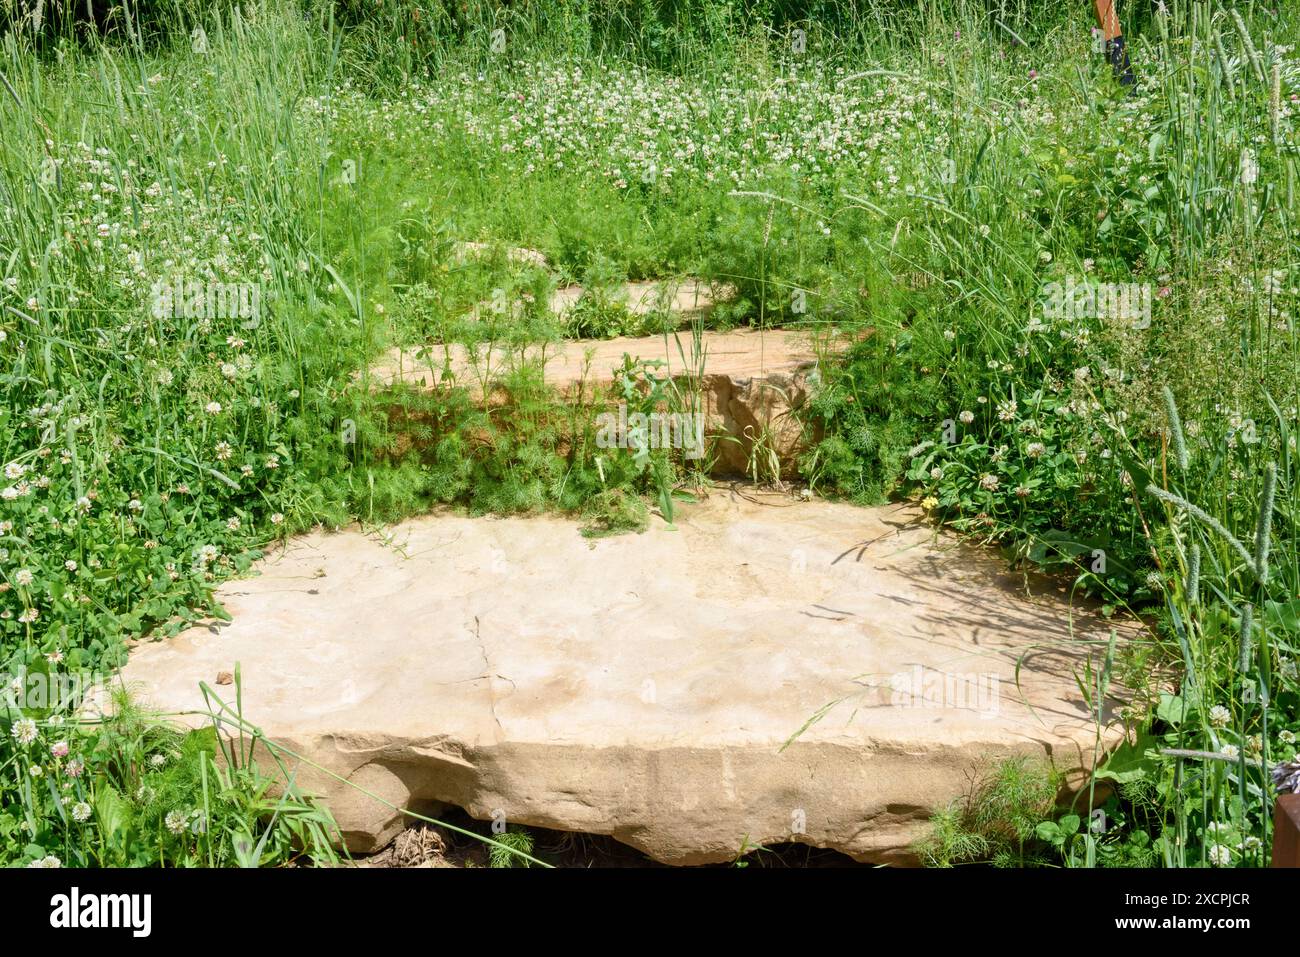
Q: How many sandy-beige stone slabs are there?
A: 4